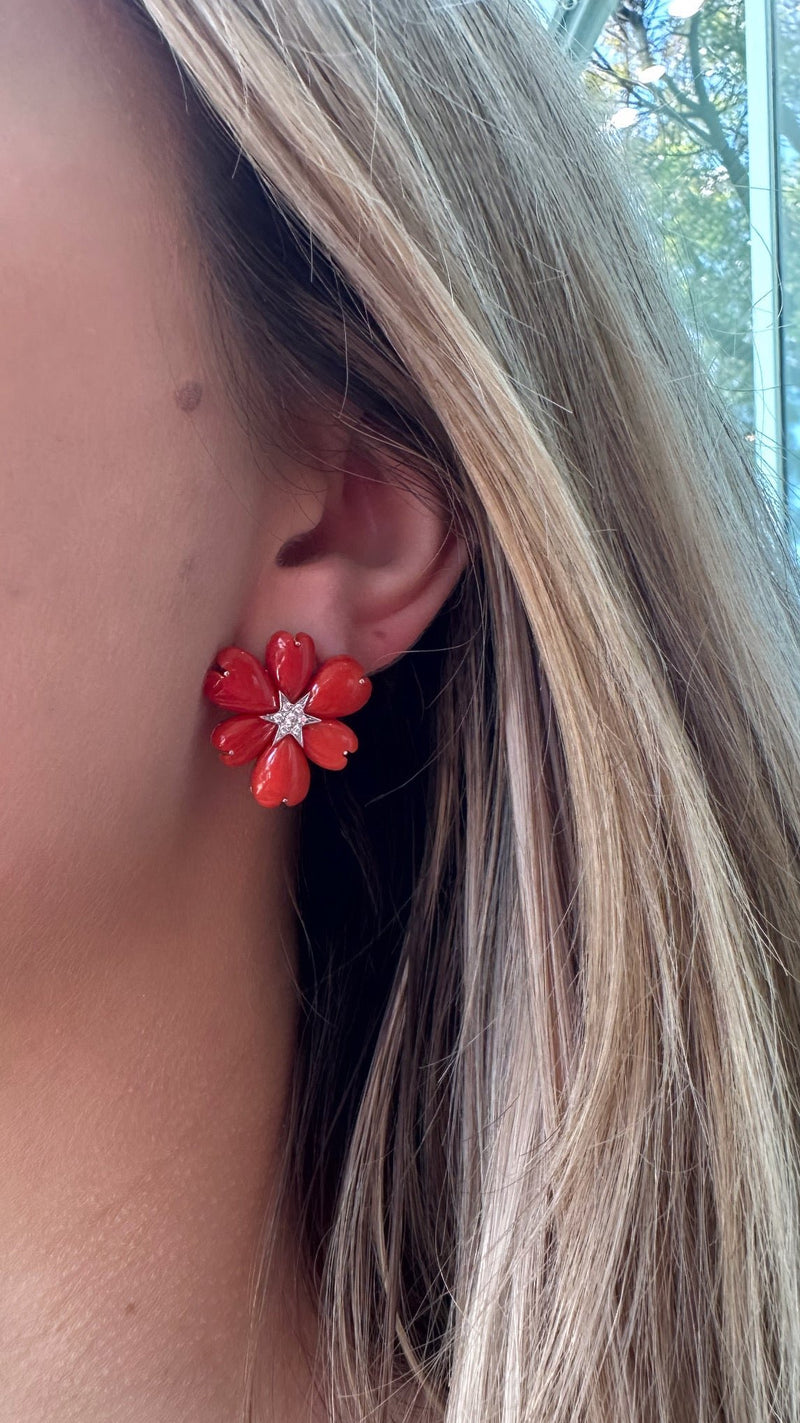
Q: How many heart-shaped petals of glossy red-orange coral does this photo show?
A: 6